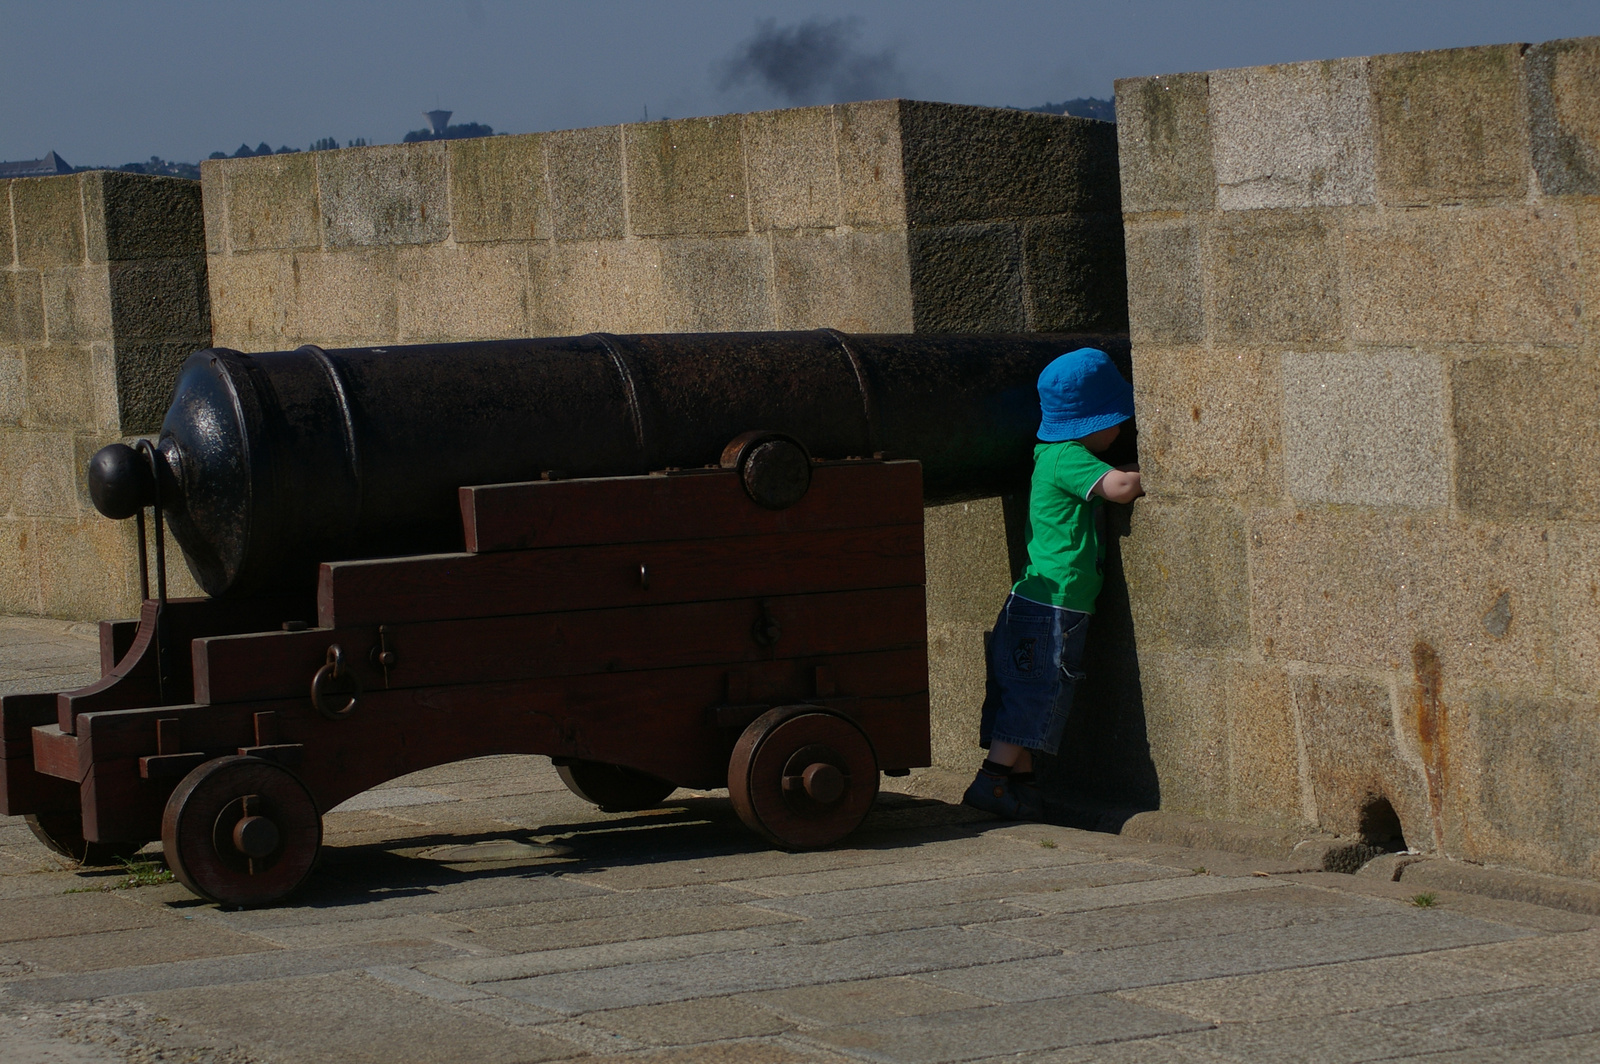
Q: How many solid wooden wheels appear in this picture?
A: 4